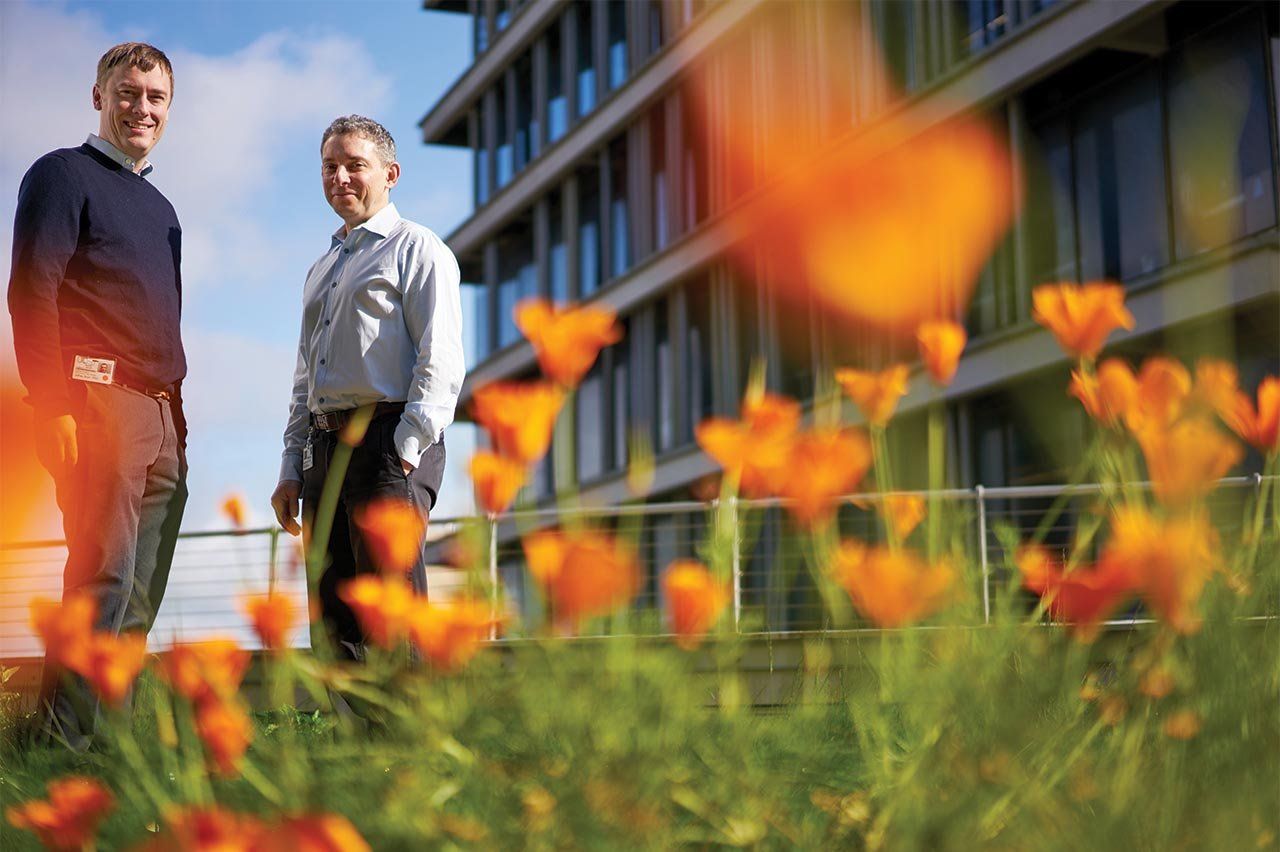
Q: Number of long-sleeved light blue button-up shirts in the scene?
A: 1